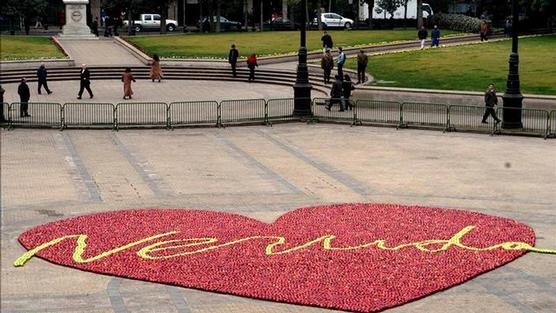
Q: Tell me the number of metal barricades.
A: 13